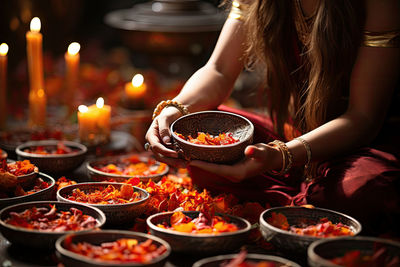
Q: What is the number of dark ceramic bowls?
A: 12